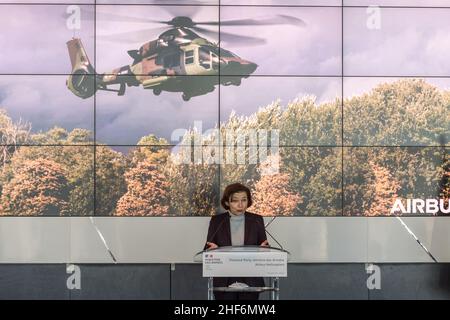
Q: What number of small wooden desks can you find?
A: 0